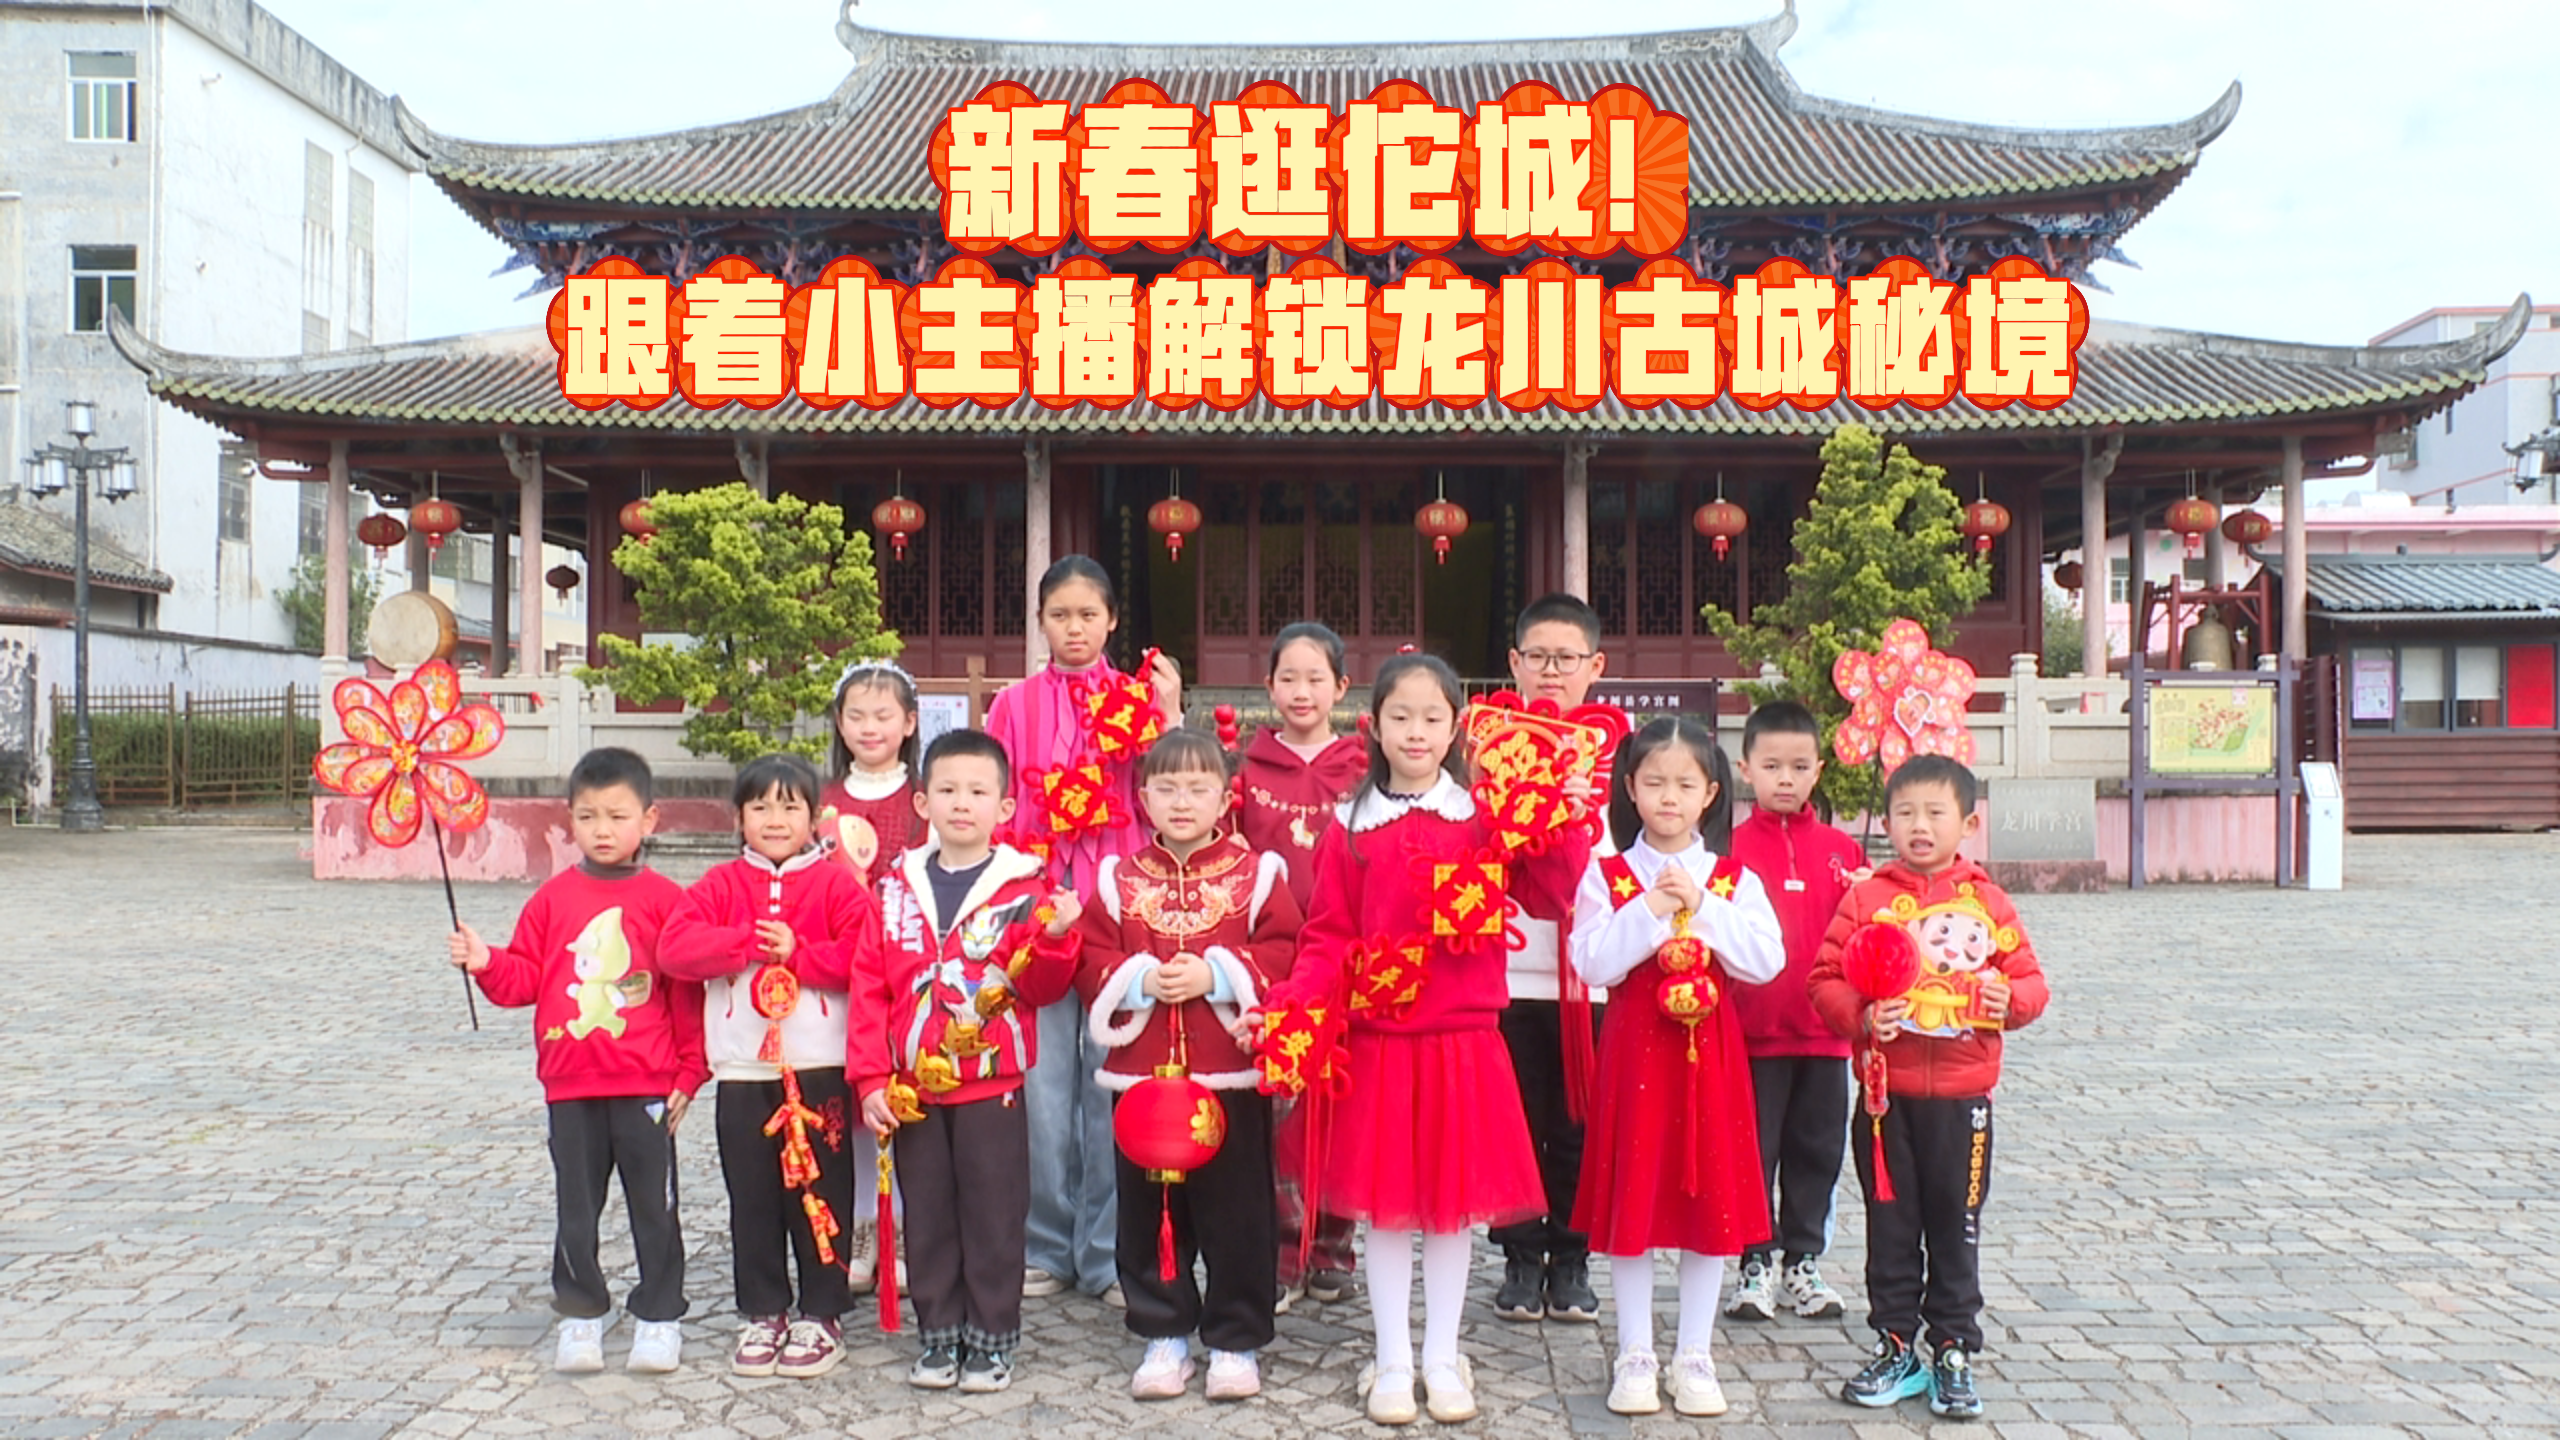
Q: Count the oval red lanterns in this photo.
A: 13